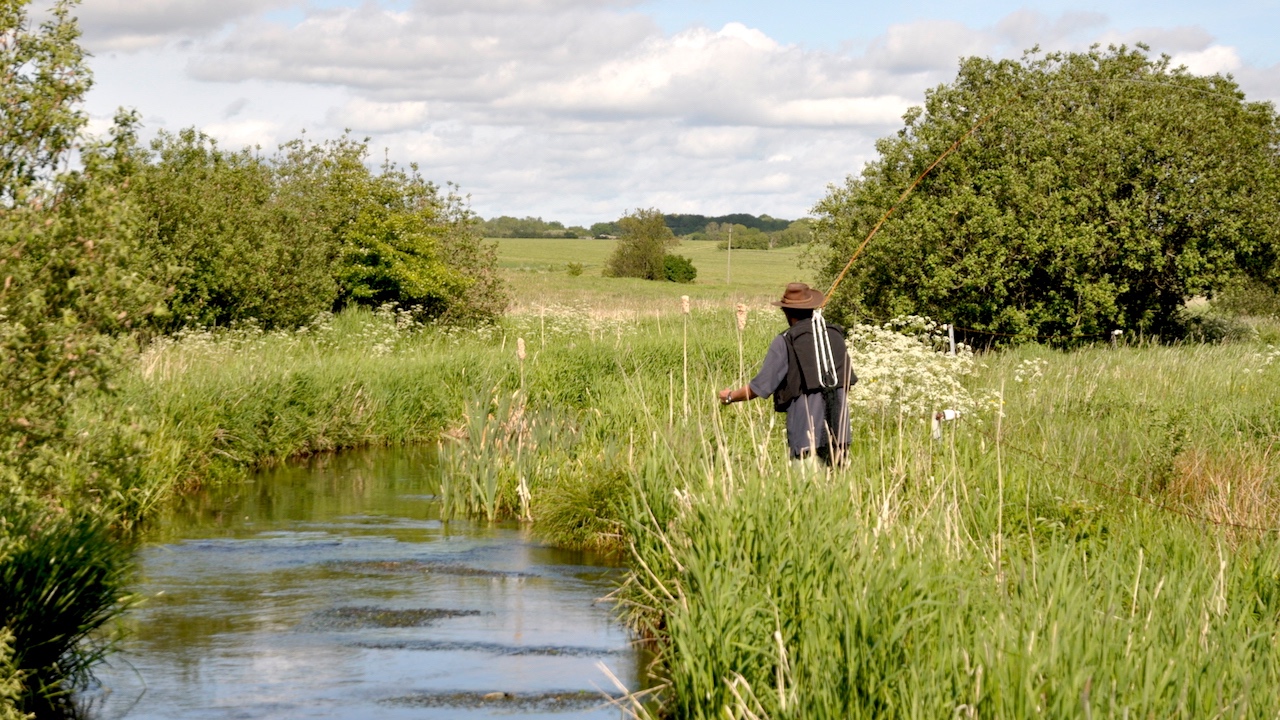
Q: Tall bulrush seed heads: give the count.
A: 3